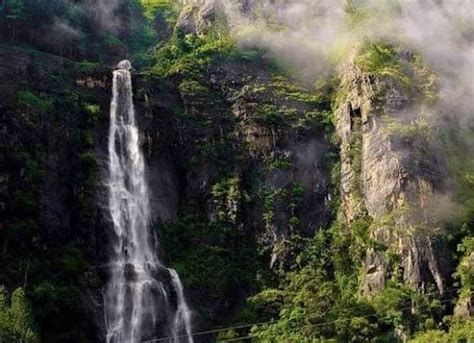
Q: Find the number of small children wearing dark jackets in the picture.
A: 0